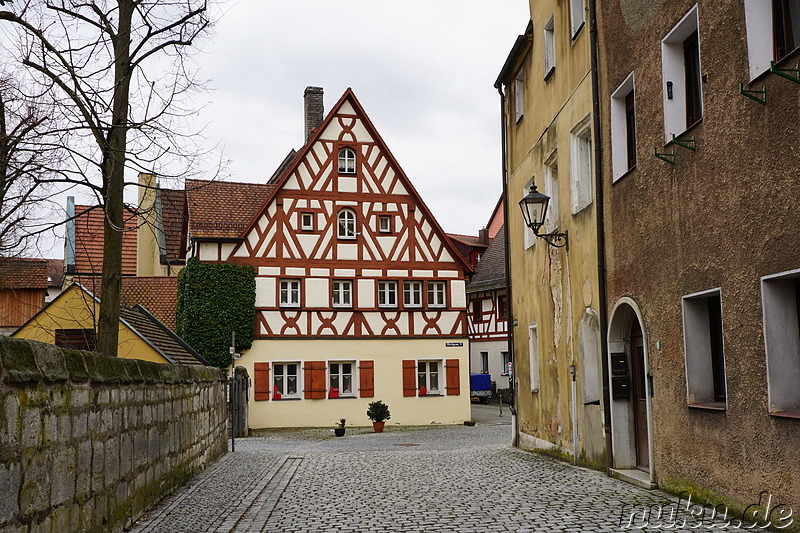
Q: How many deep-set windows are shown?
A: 5